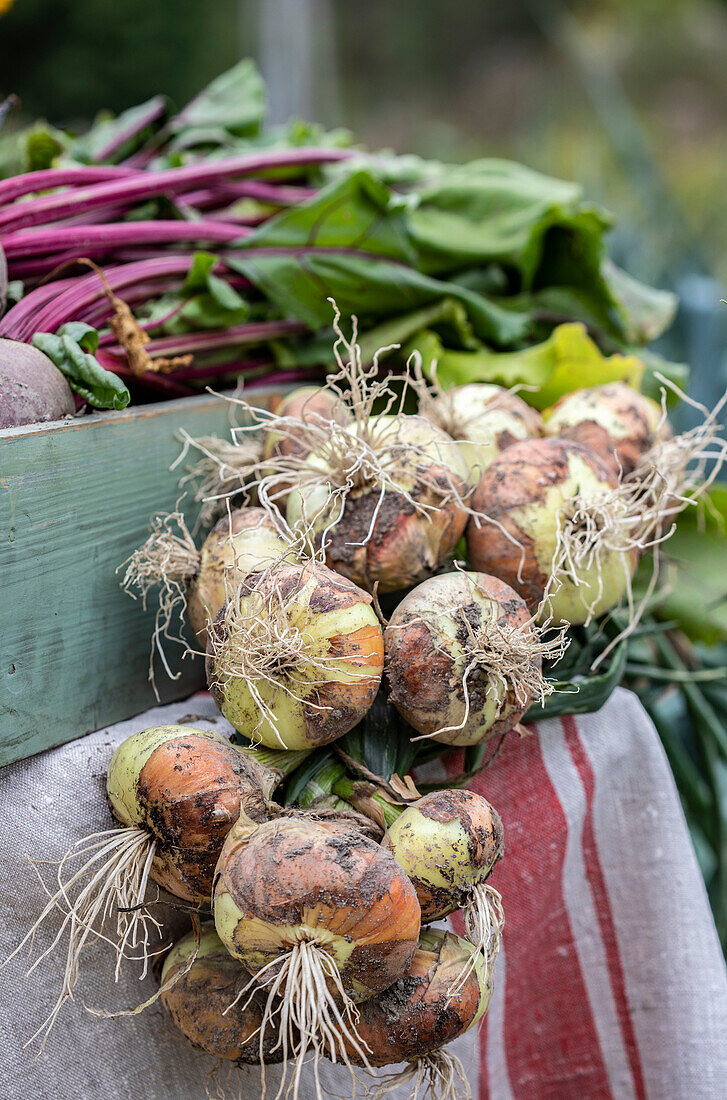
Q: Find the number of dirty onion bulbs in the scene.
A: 13